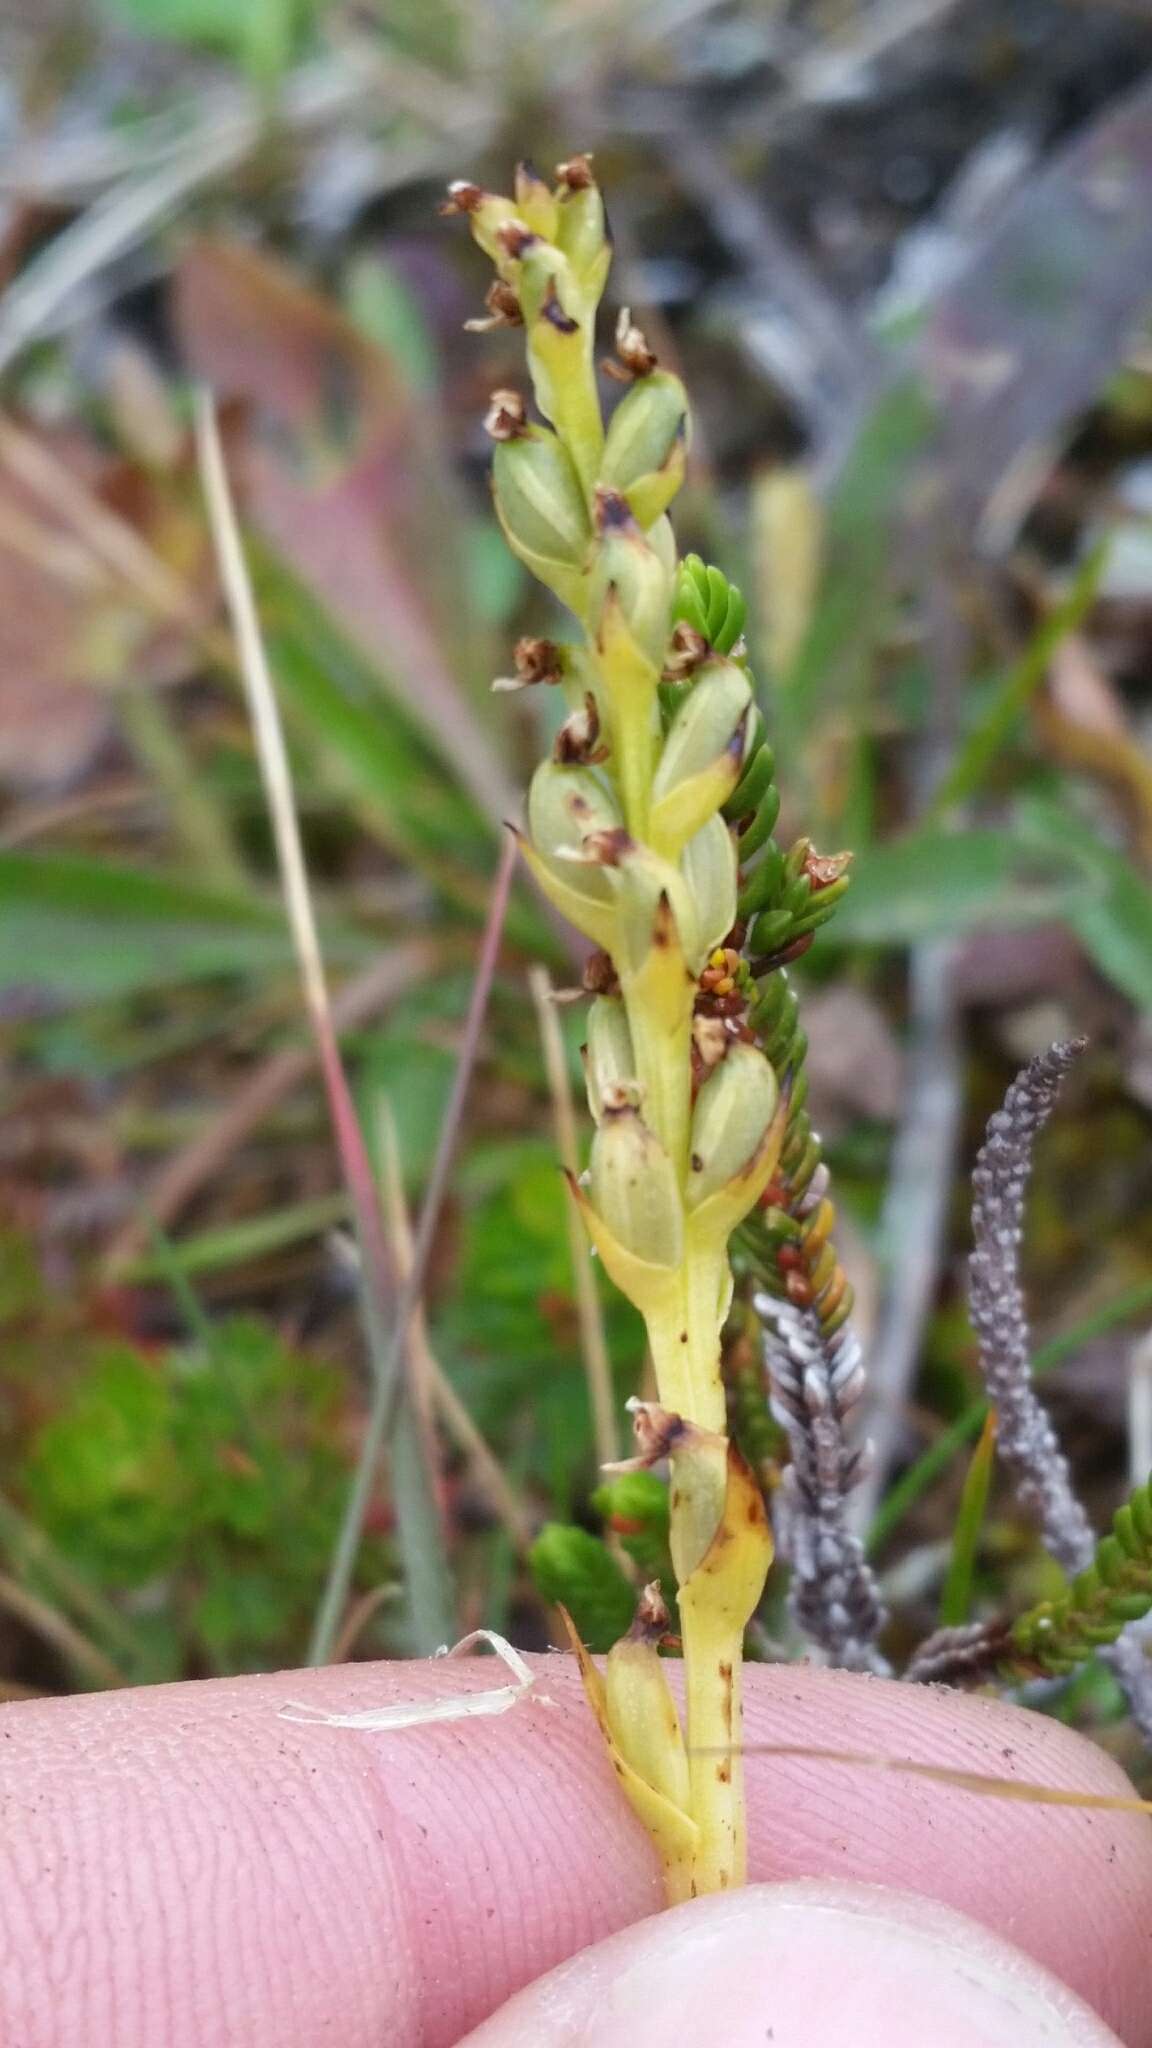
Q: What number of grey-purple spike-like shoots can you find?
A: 2